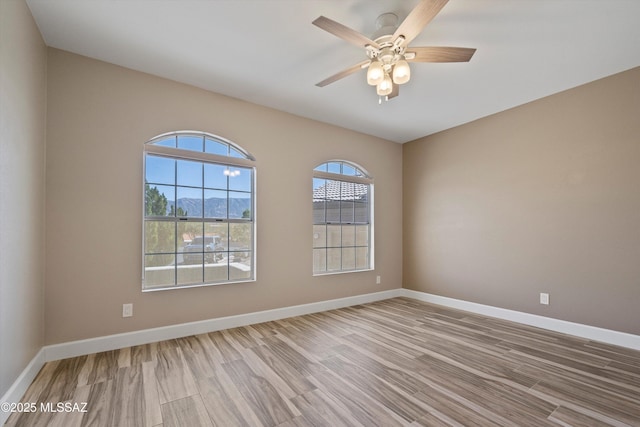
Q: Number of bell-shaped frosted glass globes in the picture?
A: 3